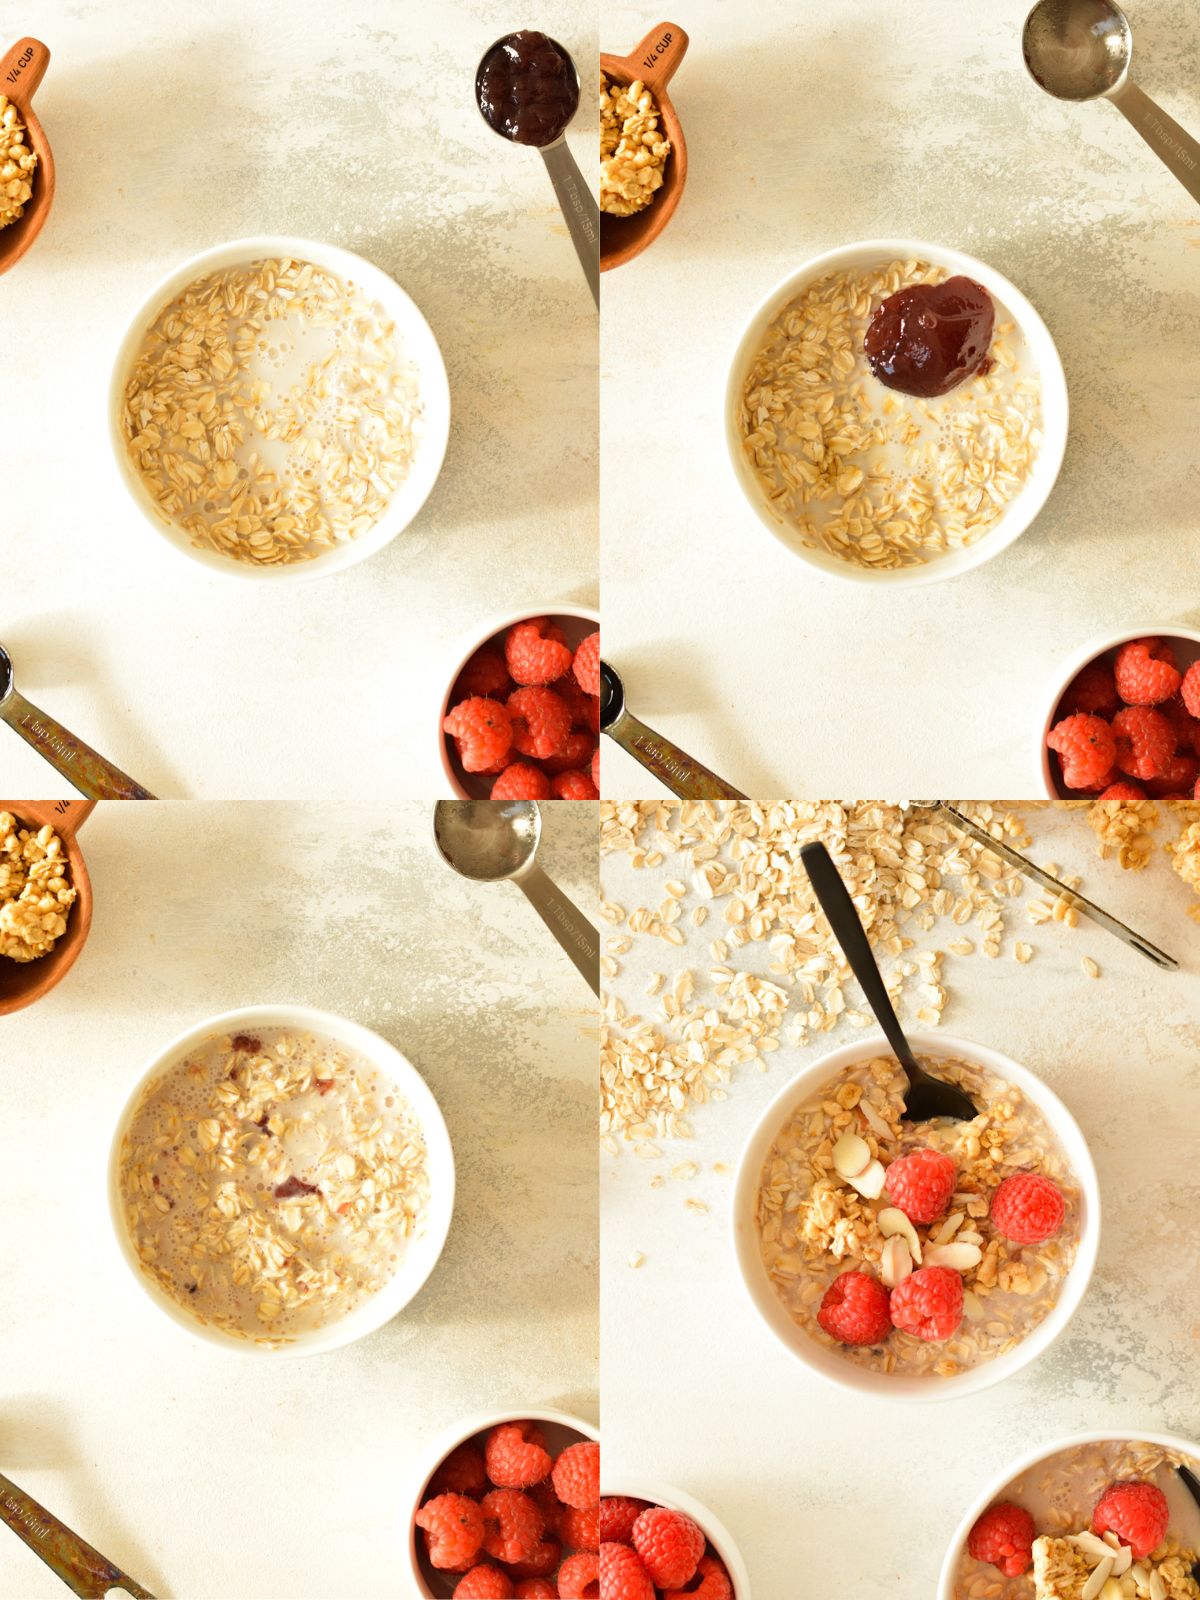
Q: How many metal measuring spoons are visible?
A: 7